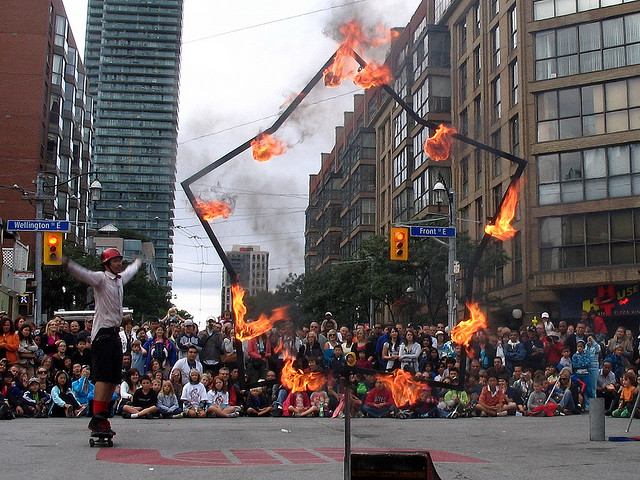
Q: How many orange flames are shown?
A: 10